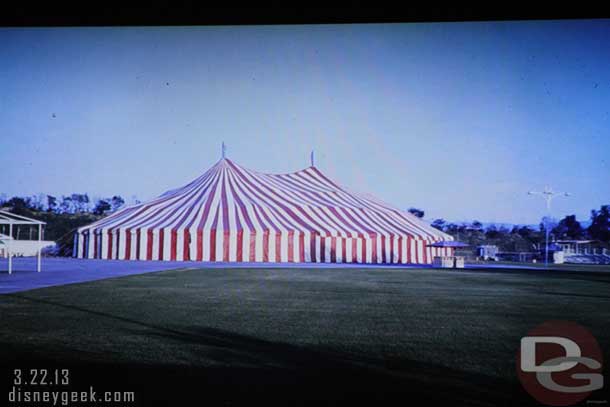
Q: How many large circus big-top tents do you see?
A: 1